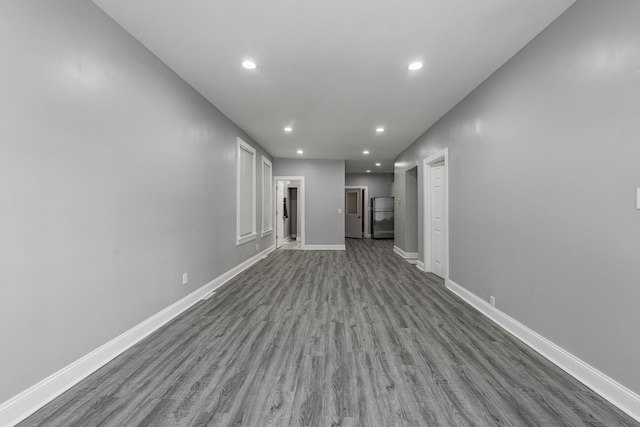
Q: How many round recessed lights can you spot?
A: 8